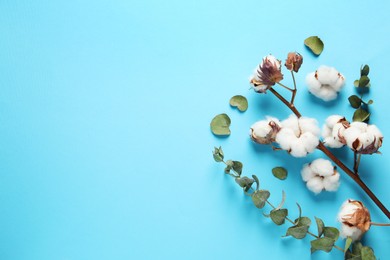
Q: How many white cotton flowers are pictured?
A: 8